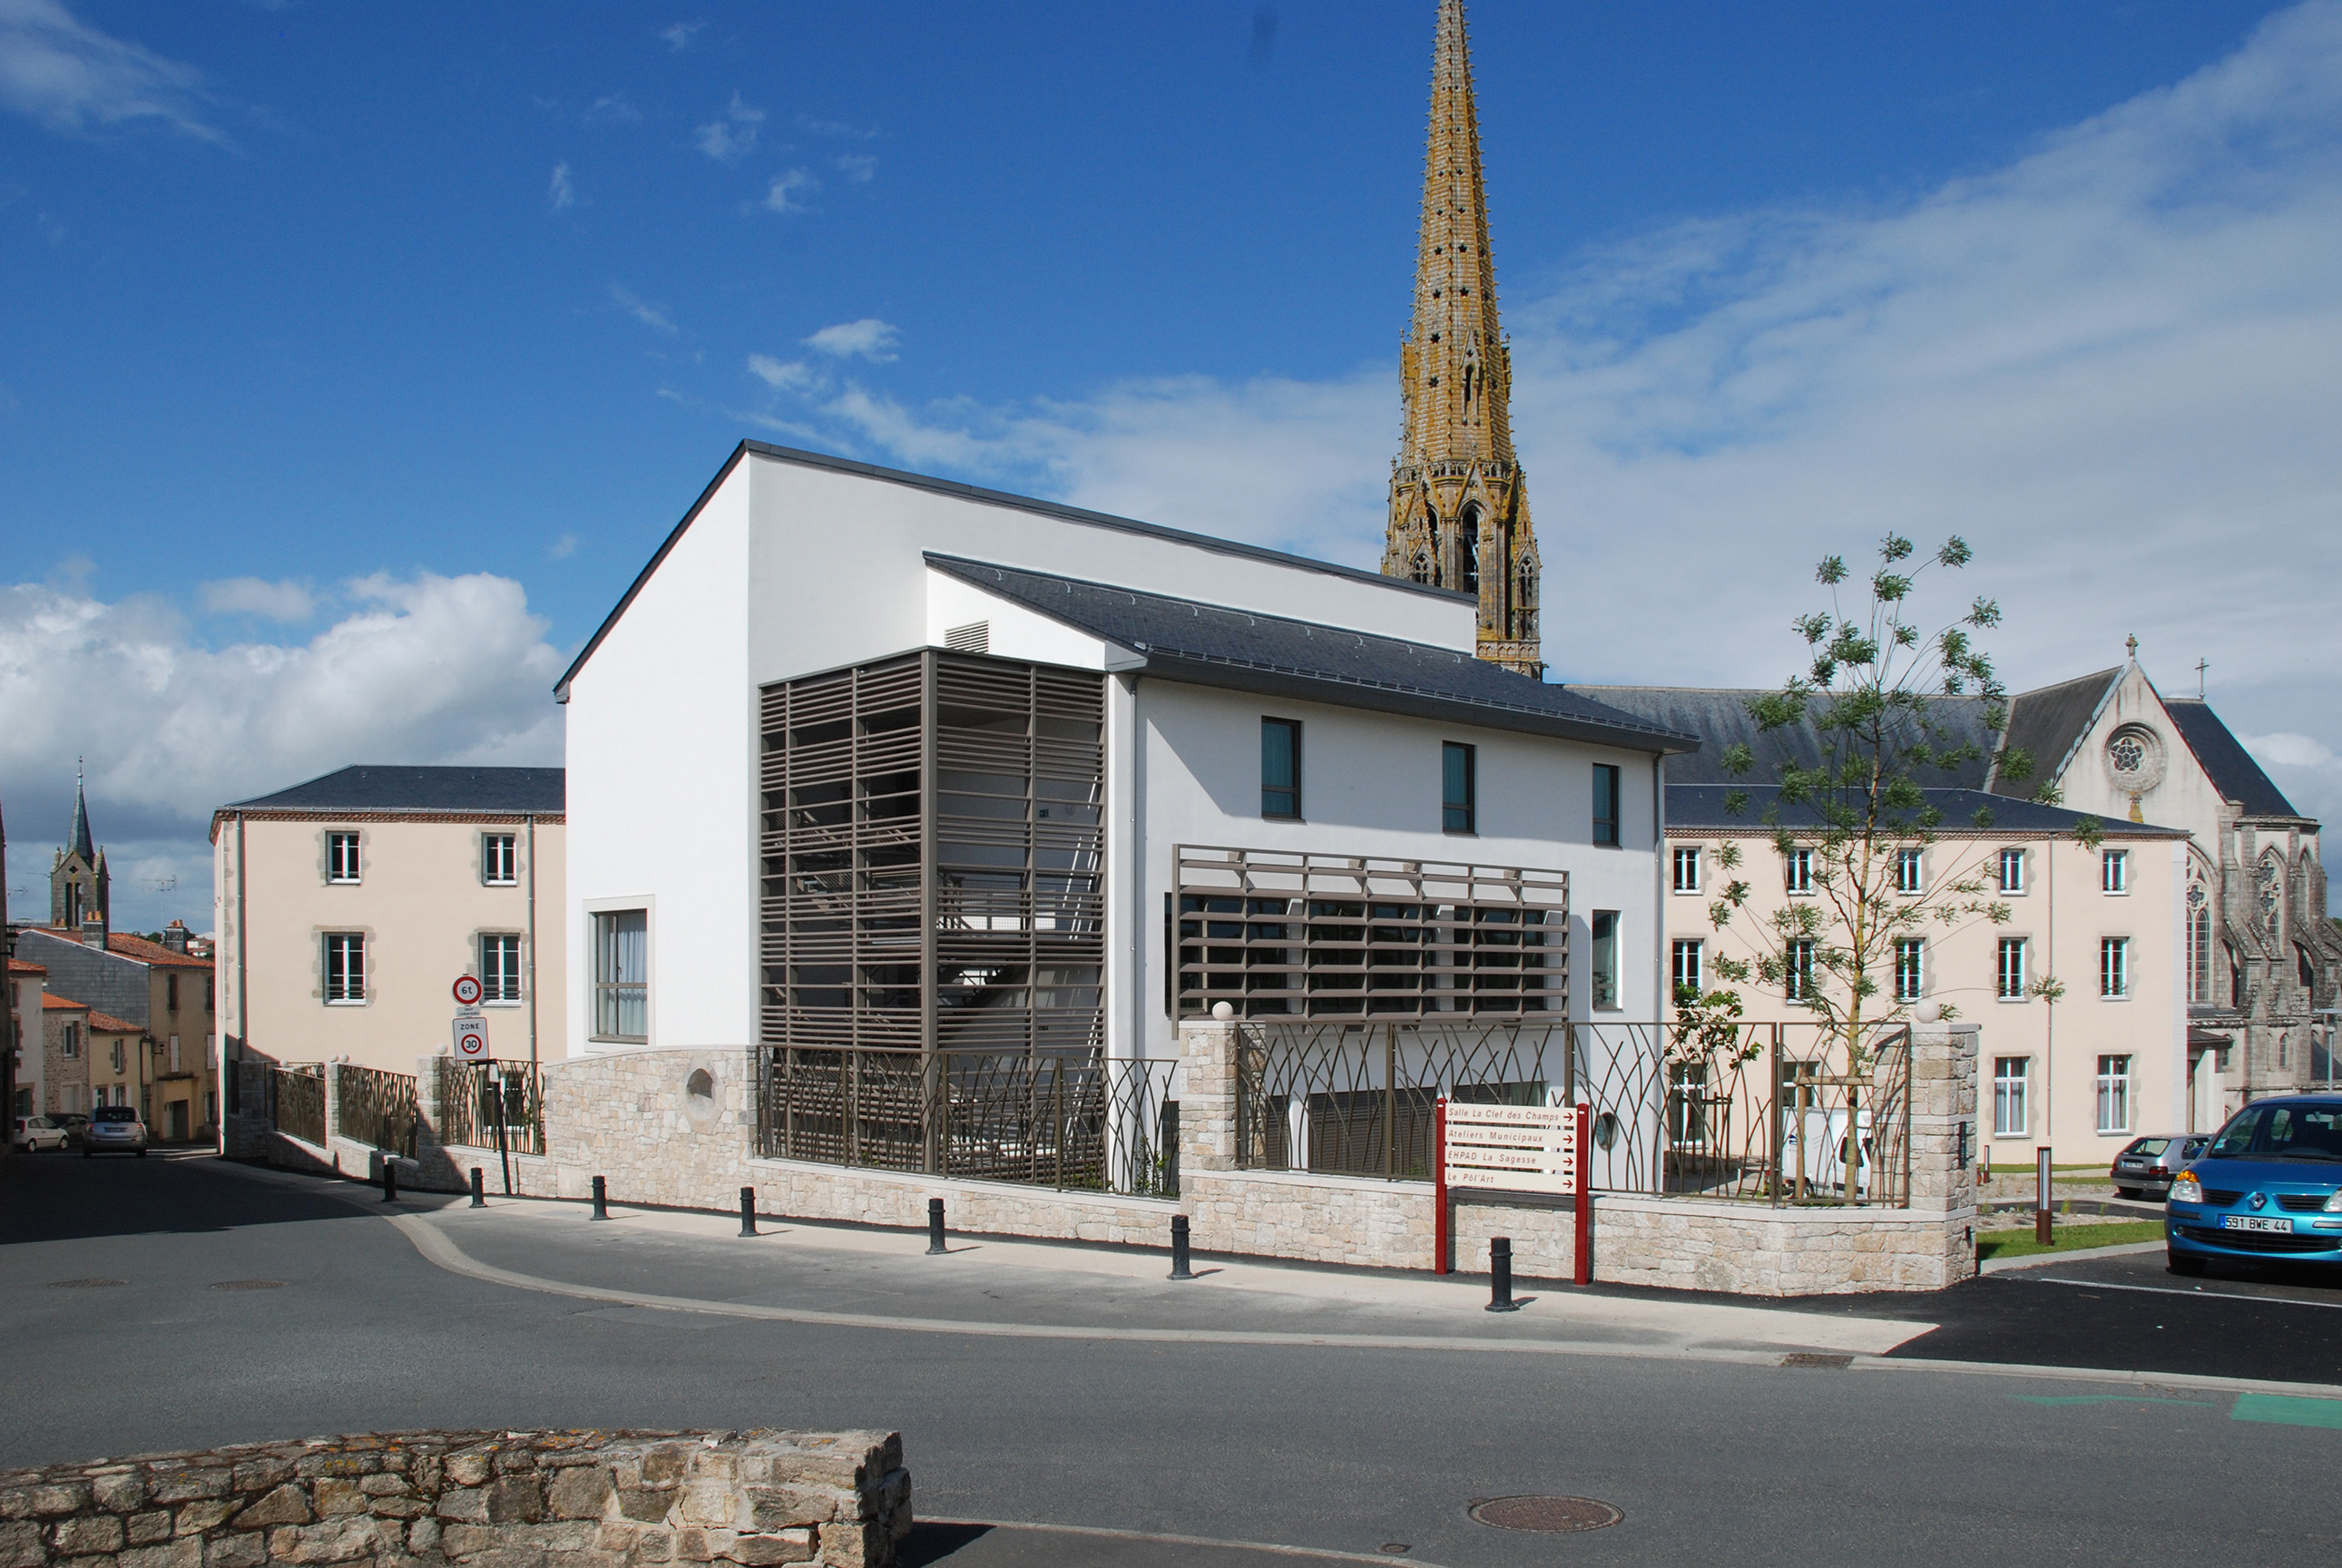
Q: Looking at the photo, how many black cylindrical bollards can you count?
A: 7